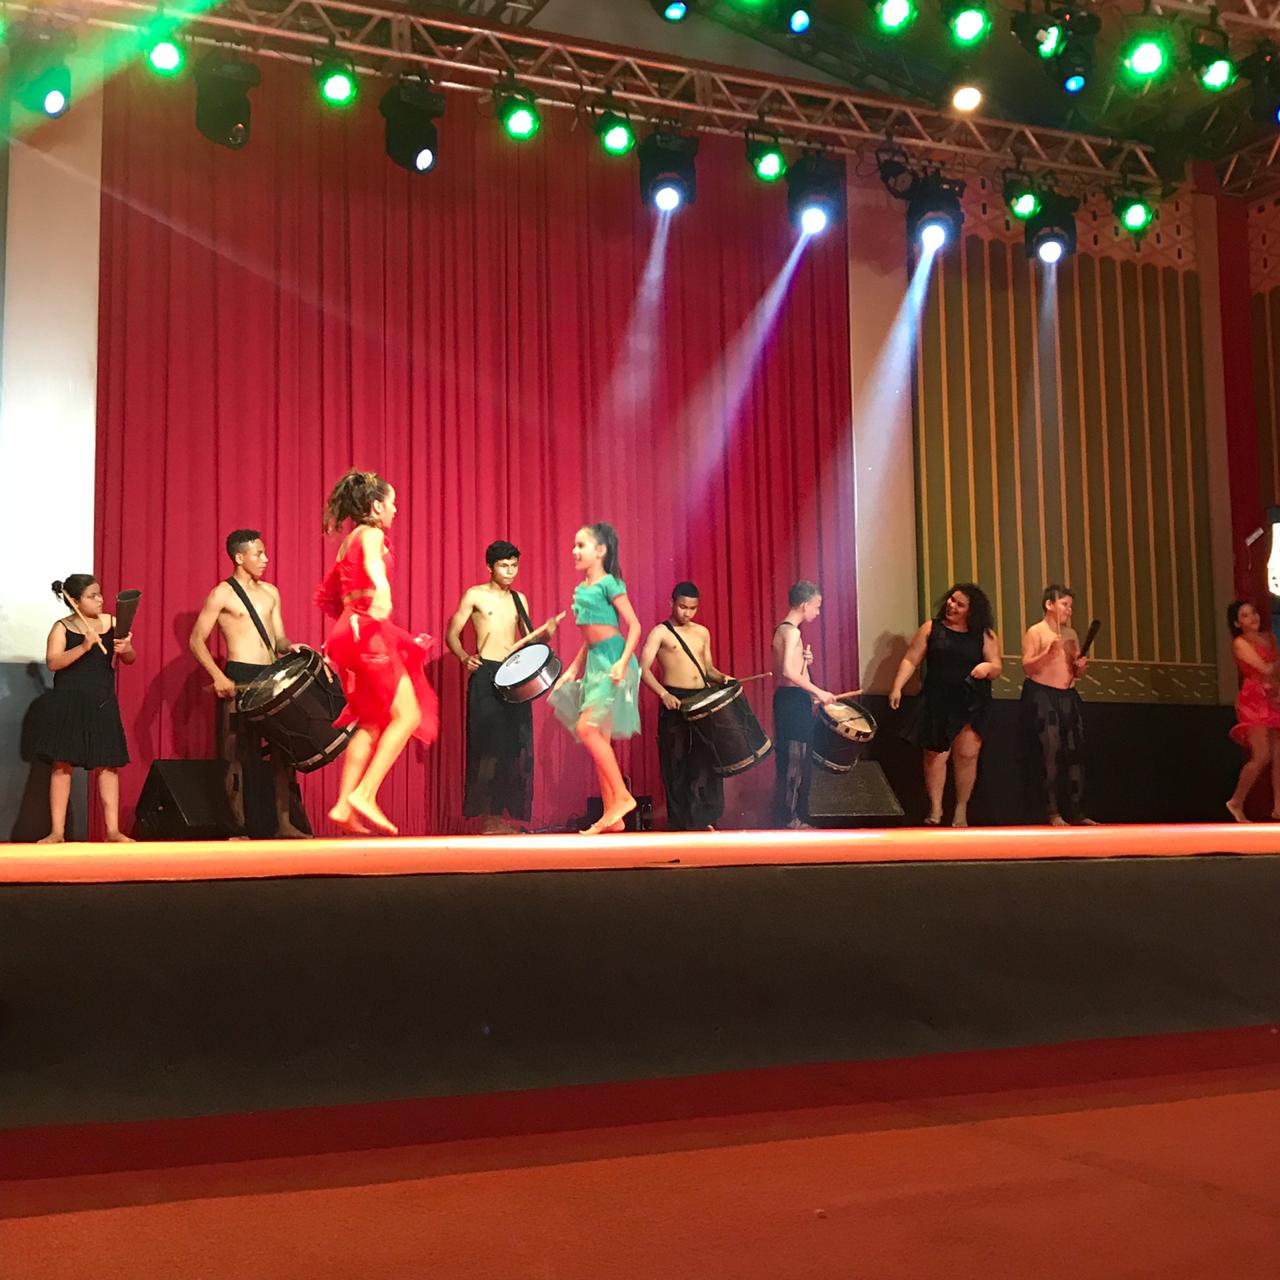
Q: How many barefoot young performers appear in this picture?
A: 10